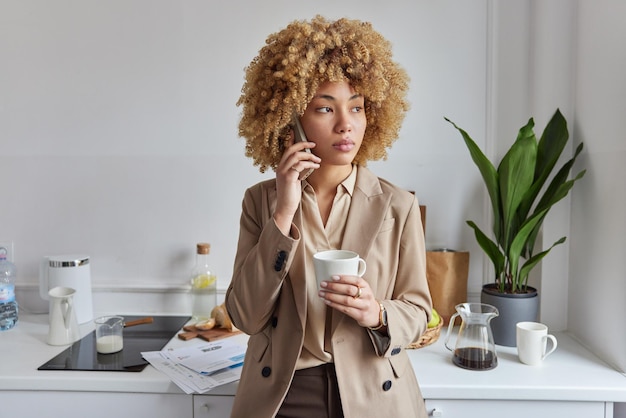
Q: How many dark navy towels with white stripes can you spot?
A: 0